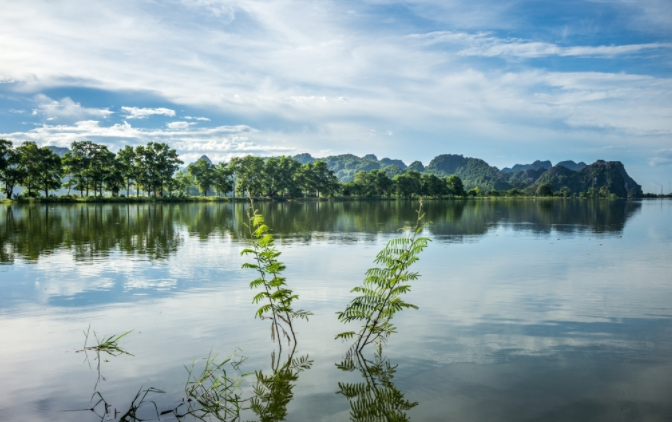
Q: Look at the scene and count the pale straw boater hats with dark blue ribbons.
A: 0